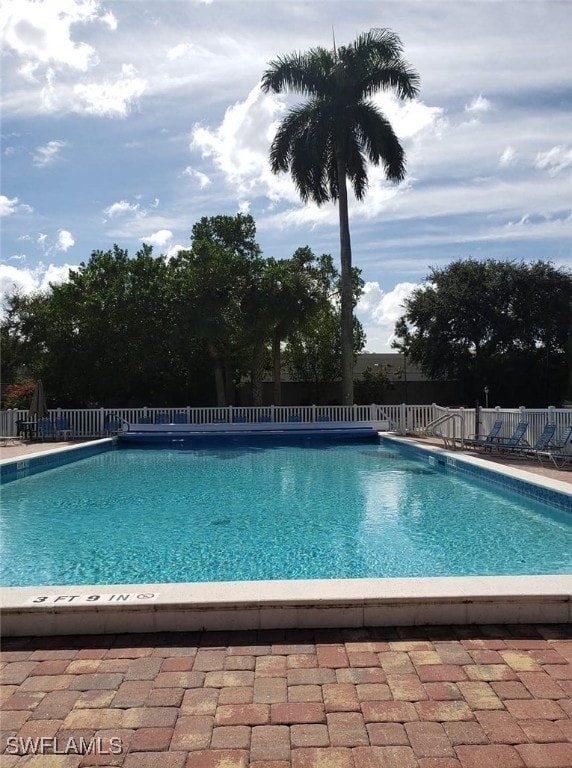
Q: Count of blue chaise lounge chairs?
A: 4